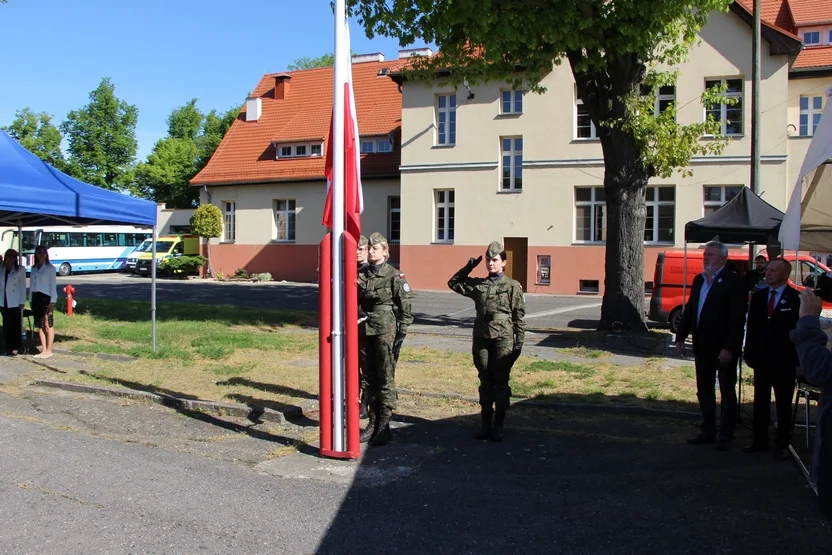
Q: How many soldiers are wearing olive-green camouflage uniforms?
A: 3